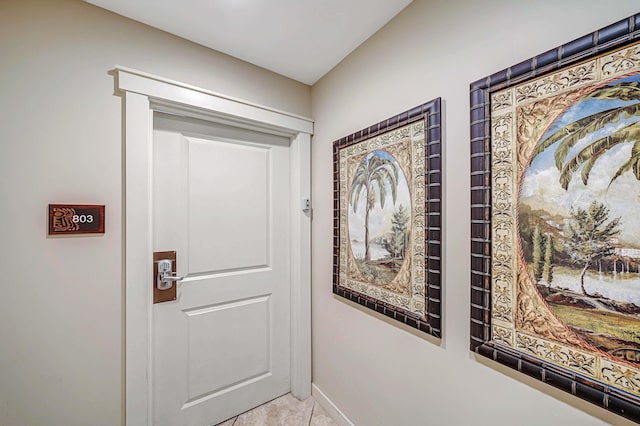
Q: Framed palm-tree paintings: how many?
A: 2